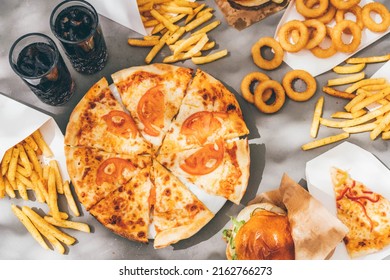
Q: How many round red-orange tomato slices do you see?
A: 5